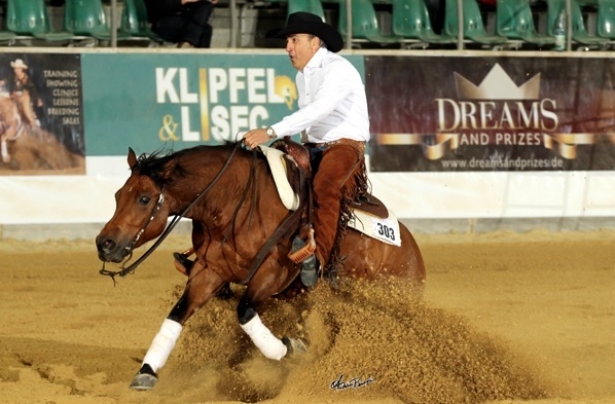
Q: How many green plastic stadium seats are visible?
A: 10